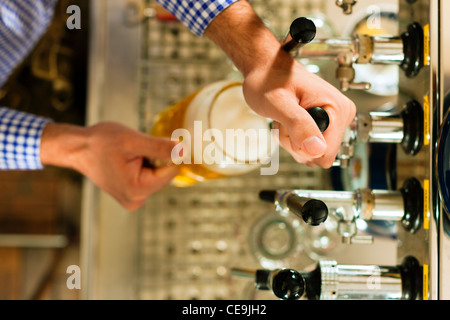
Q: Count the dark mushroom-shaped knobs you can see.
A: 4